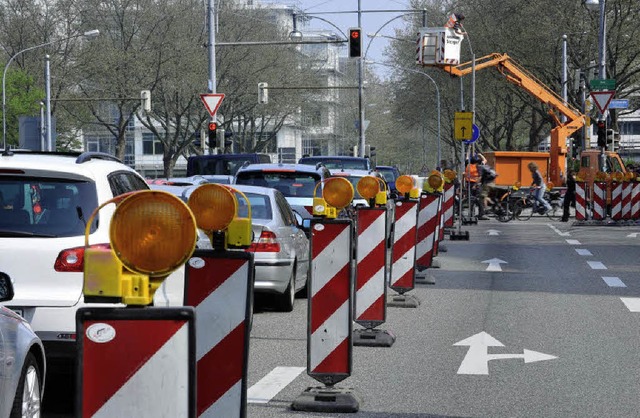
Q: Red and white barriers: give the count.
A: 14